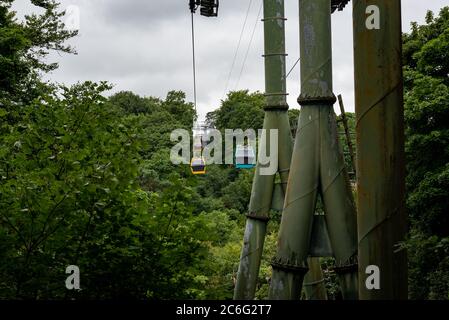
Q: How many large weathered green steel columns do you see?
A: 3